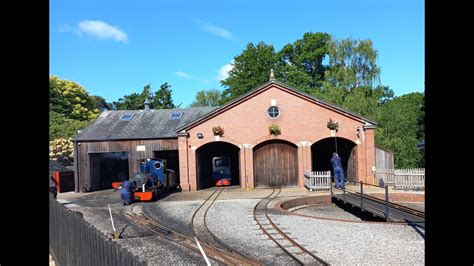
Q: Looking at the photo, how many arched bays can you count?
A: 3